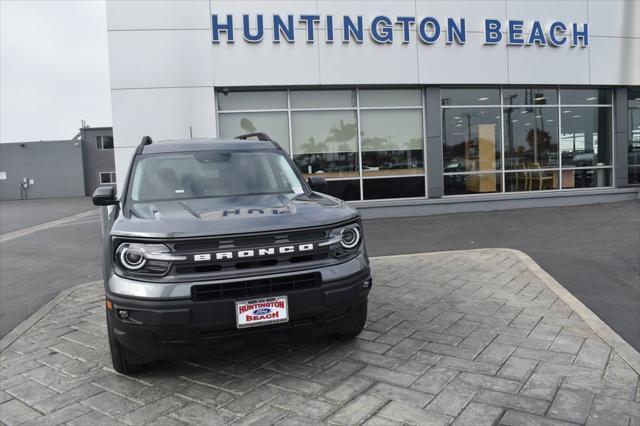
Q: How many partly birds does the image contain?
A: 0